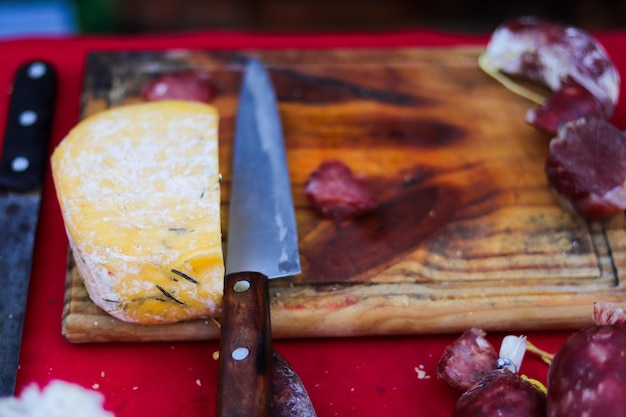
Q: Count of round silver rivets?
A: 5